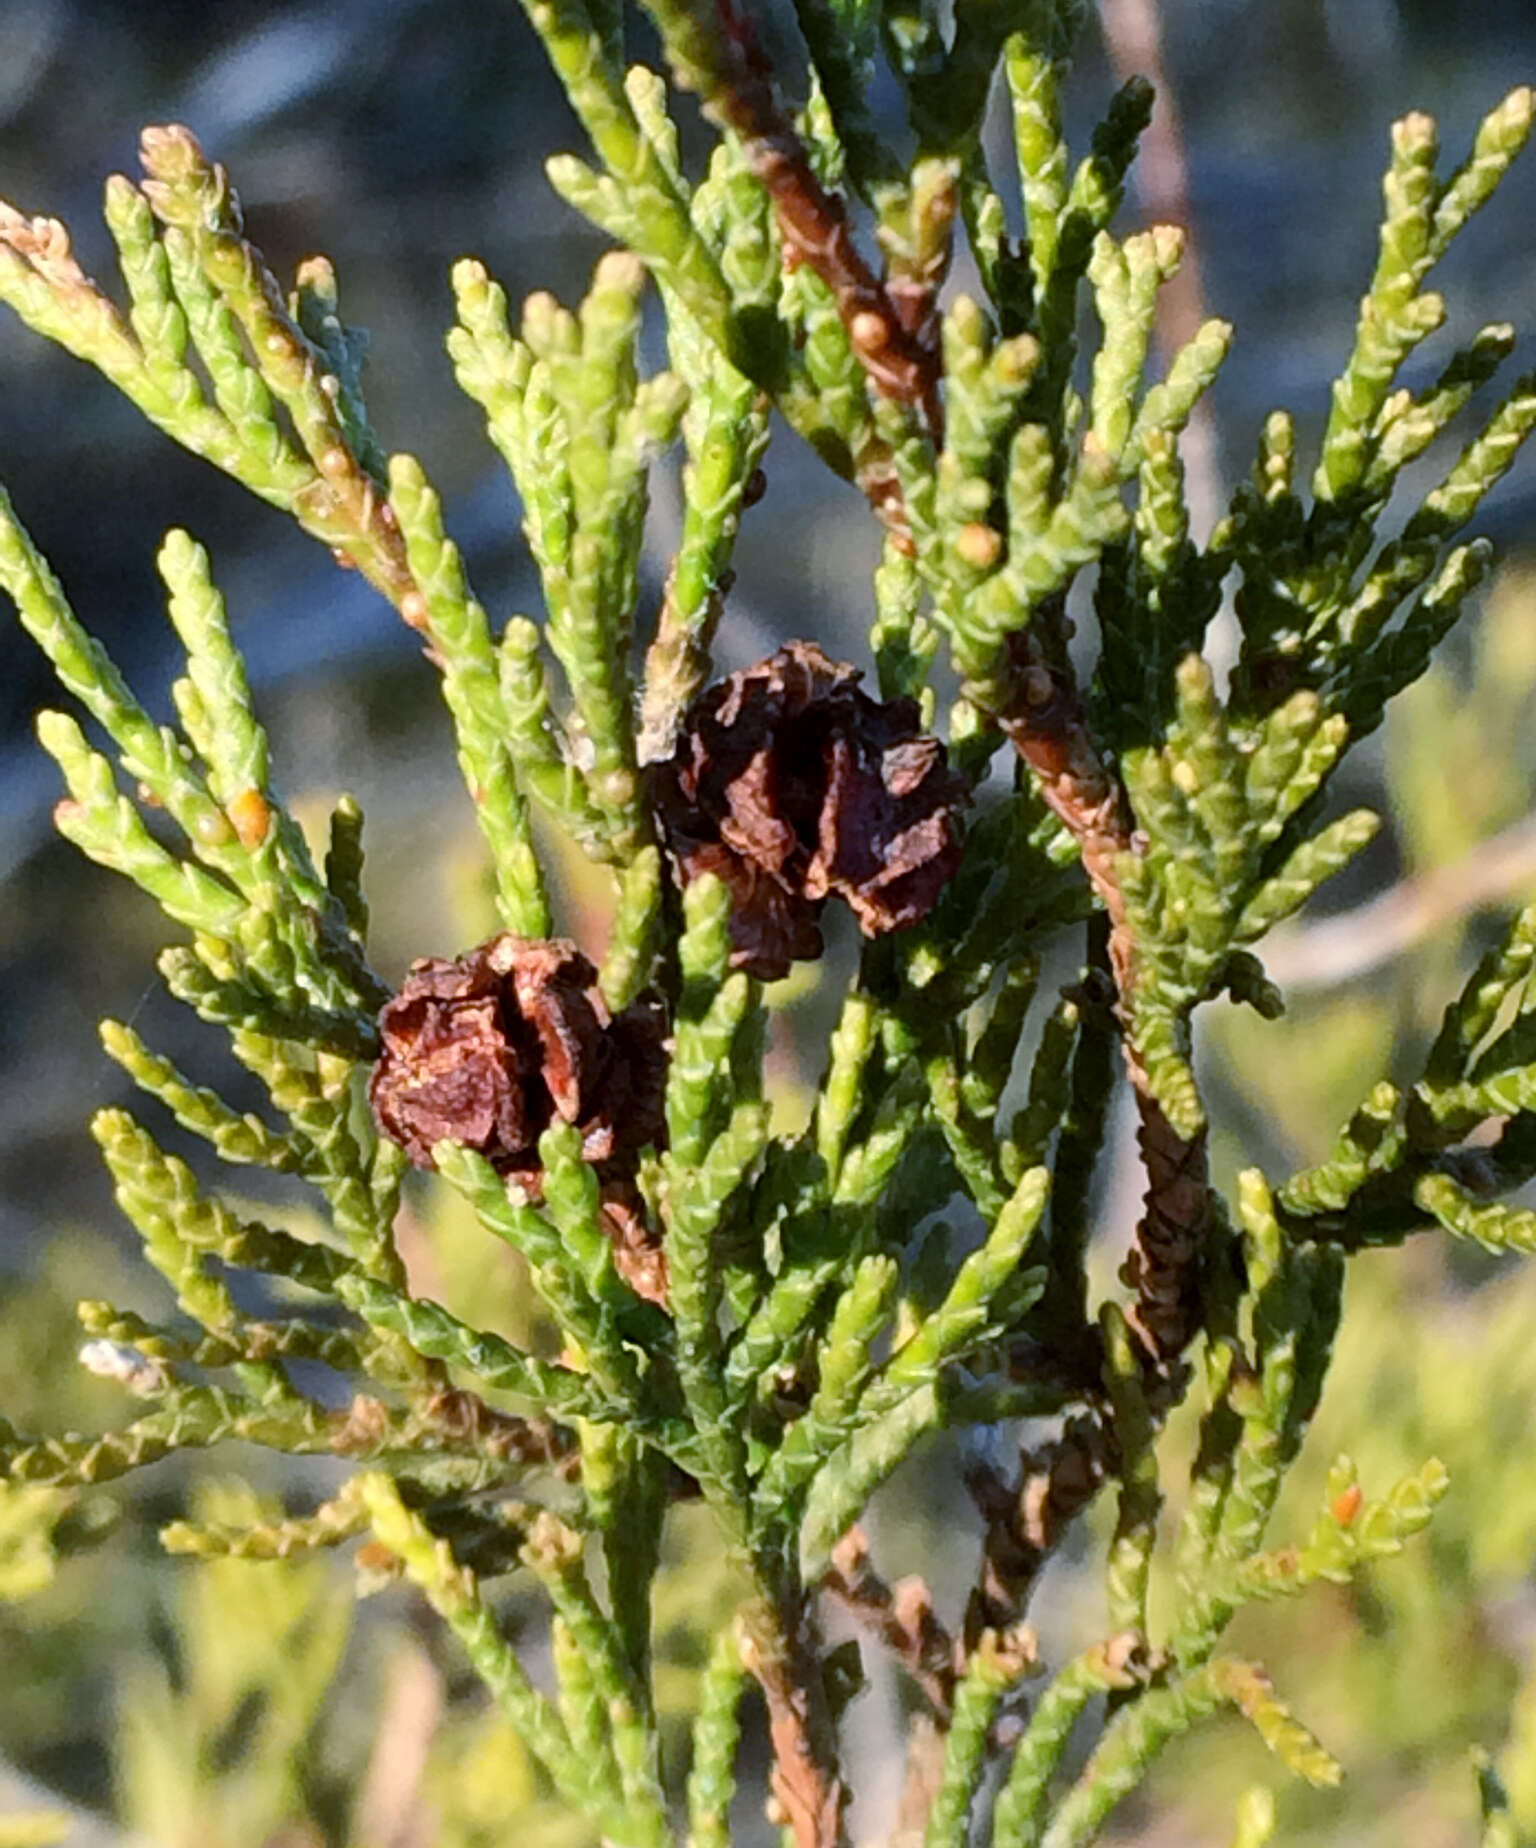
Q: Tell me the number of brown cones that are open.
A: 2